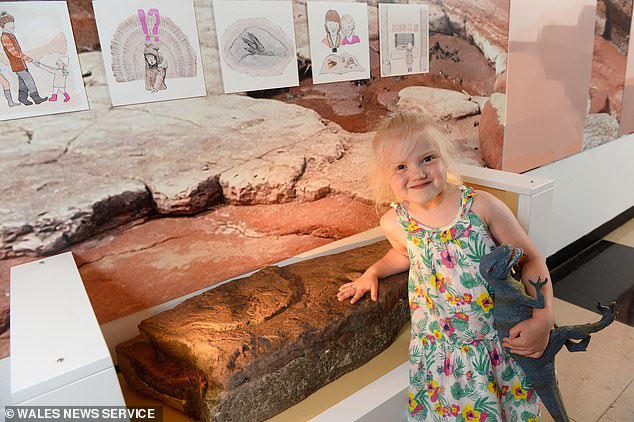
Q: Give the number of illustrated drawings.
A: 5